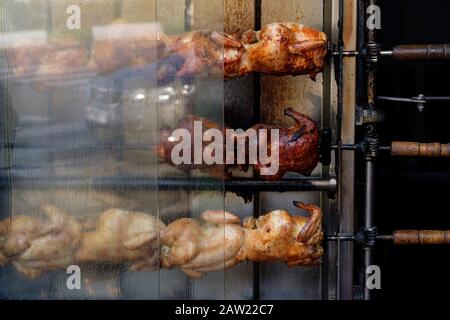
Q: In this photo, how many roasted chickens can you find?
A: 10